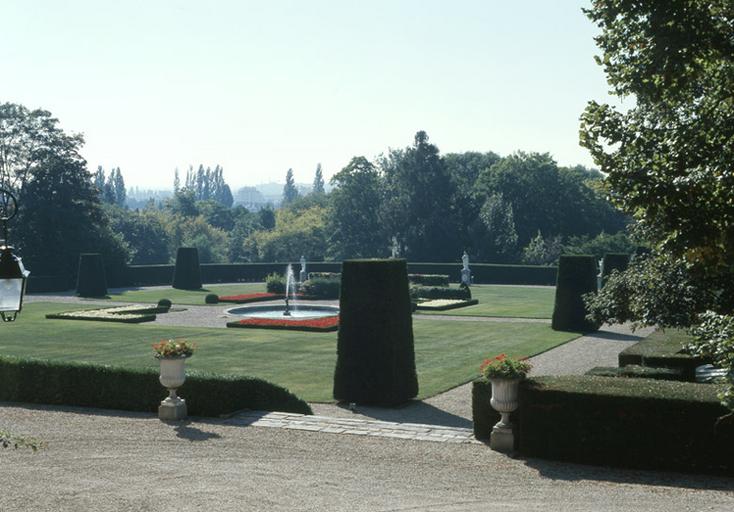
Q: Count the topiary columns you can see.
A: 5